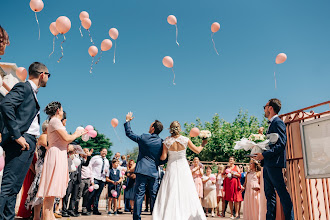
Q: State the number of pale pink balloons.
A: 15